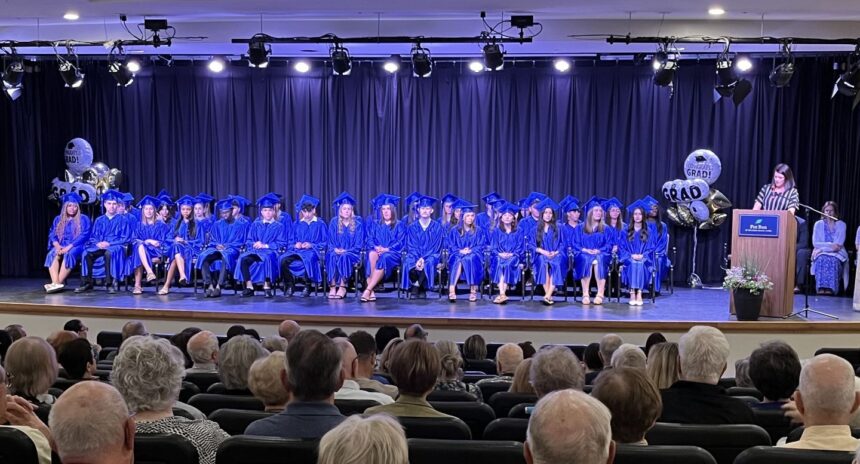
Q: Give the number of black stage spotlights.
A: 11